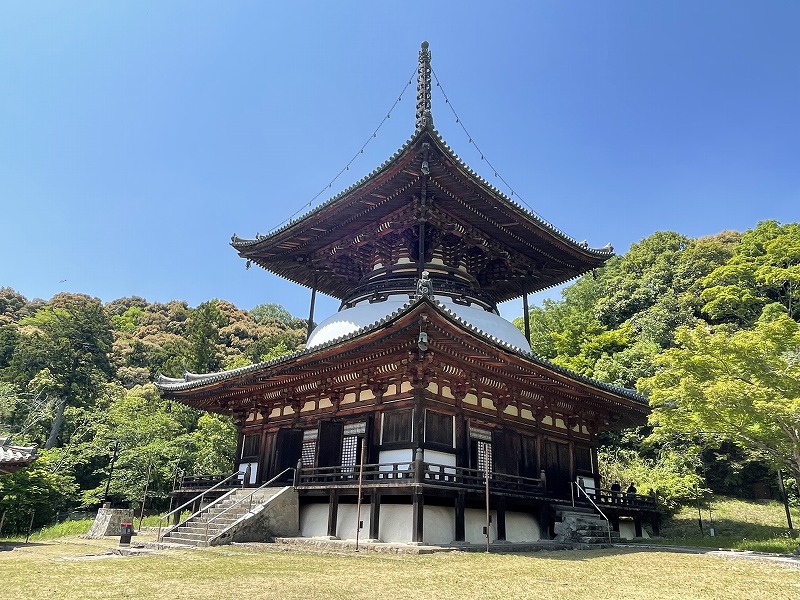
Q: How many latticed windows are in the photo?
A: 3